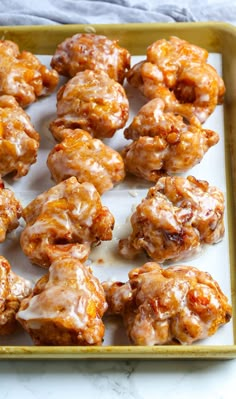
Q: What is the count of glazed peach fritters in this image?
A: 13